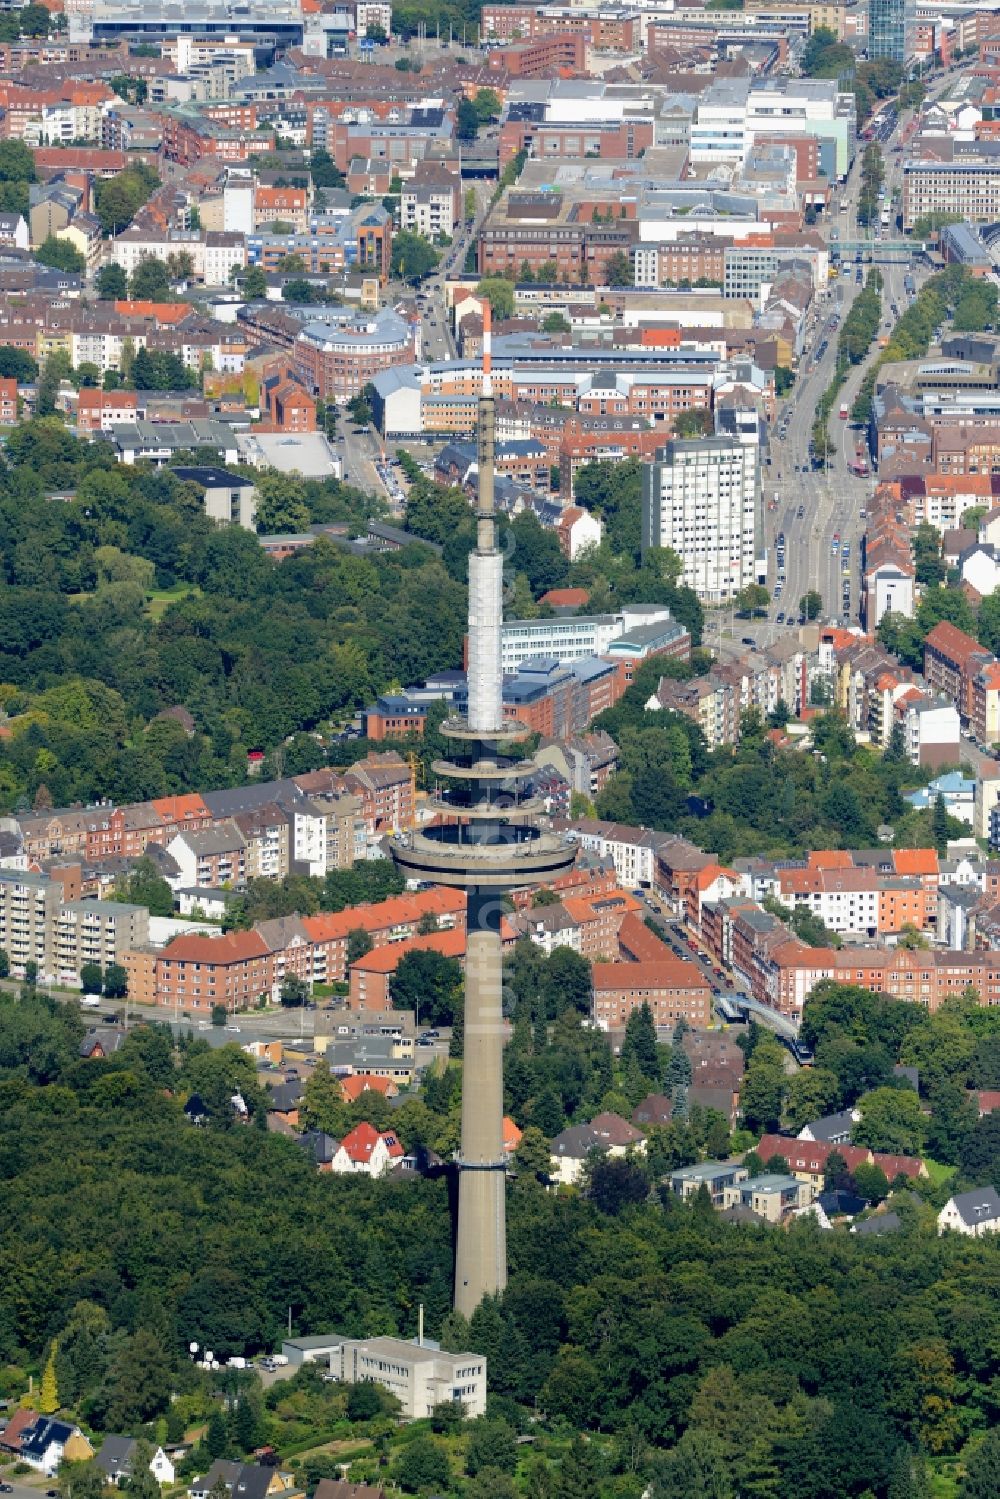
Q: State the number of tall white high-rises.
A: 1